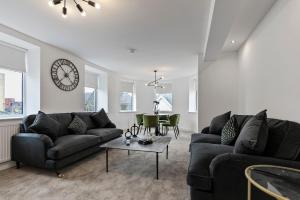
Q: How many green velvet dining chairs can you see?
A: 4